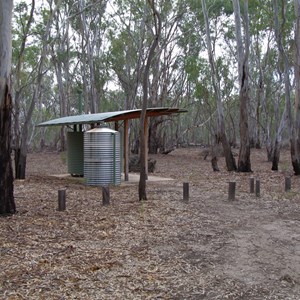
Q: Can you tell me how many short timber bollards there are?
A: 7